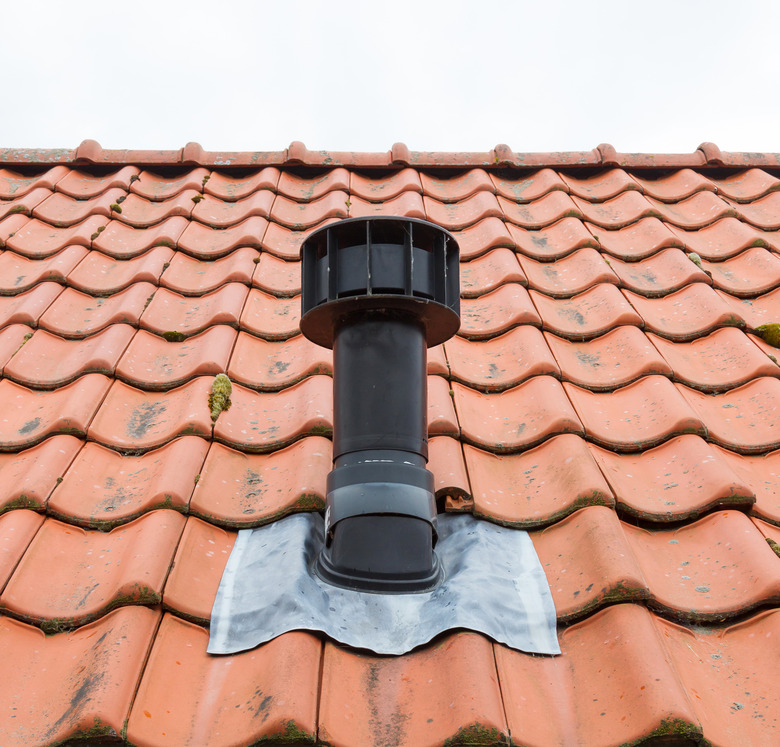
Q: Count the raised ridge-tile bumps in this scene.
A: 7